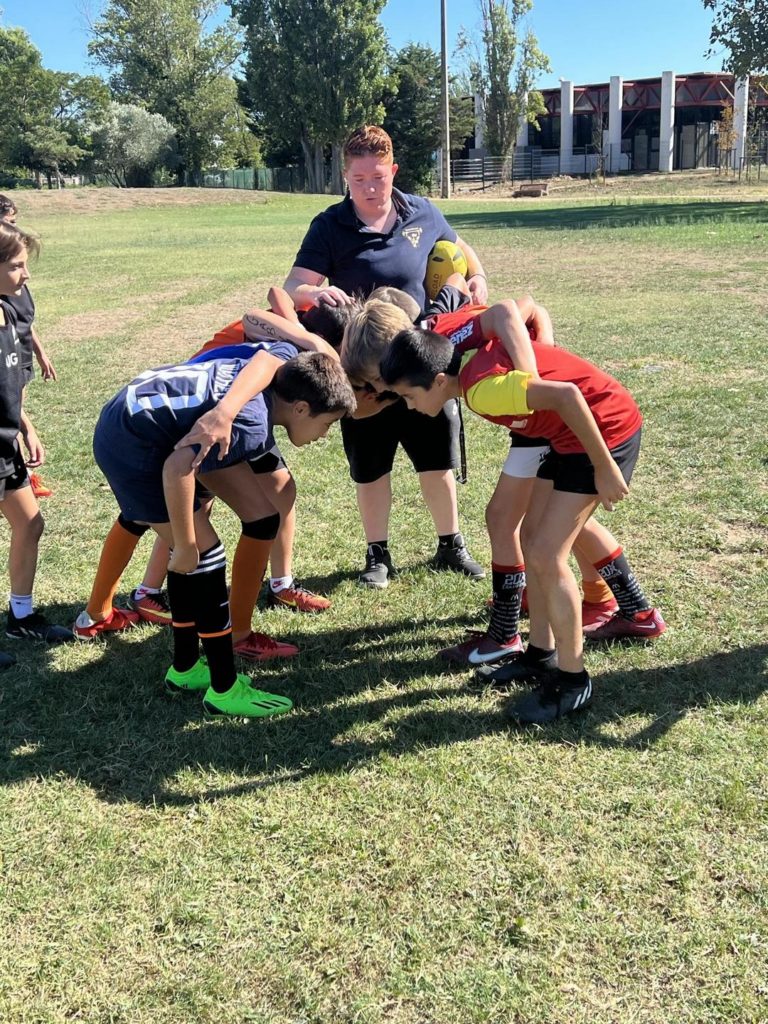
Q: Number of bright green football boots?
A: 2